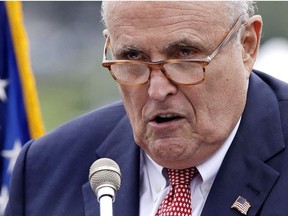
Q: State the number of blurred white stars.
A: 3